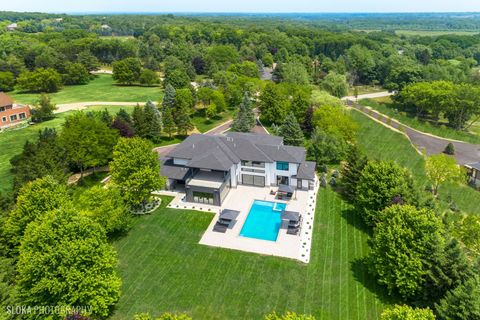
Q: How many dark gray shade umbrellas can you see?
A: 3